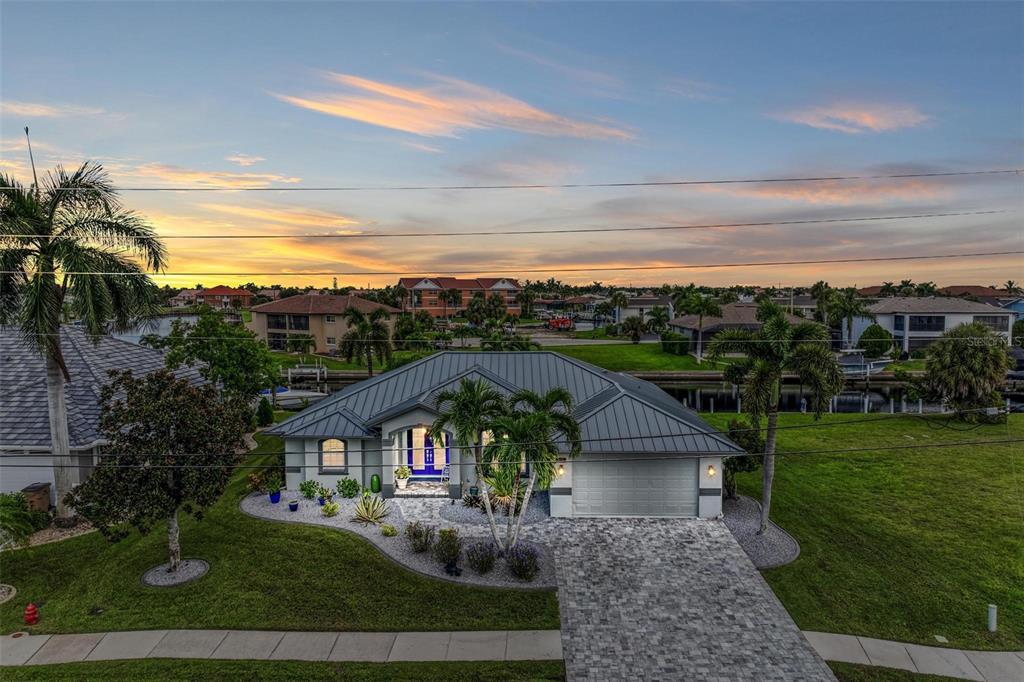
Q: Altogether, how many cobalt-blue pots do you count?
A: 3